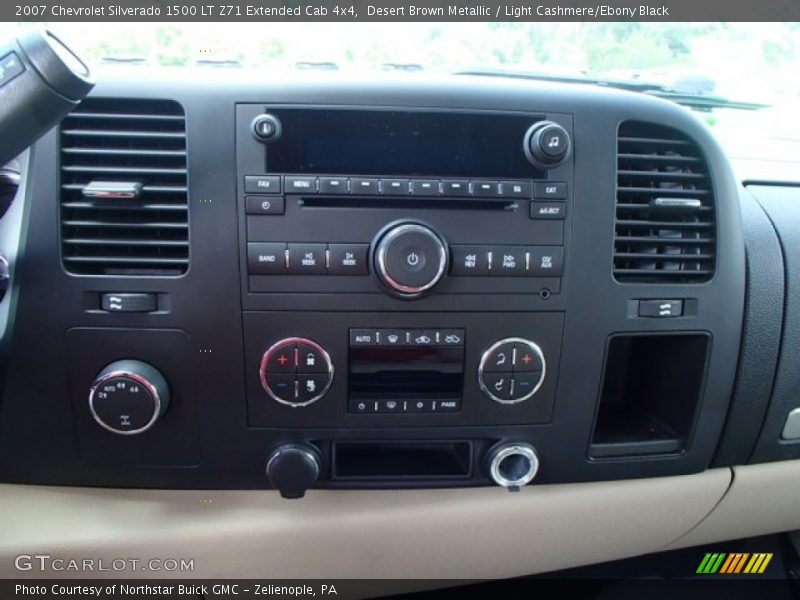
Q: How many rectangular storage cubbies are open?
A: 2